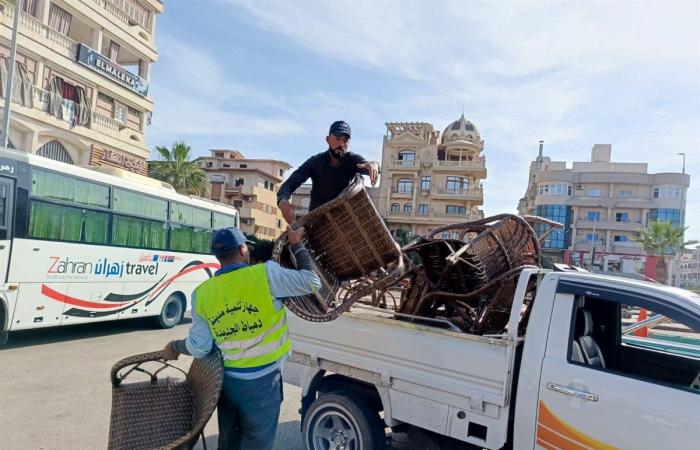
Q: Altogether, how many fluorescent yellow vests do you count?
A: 1